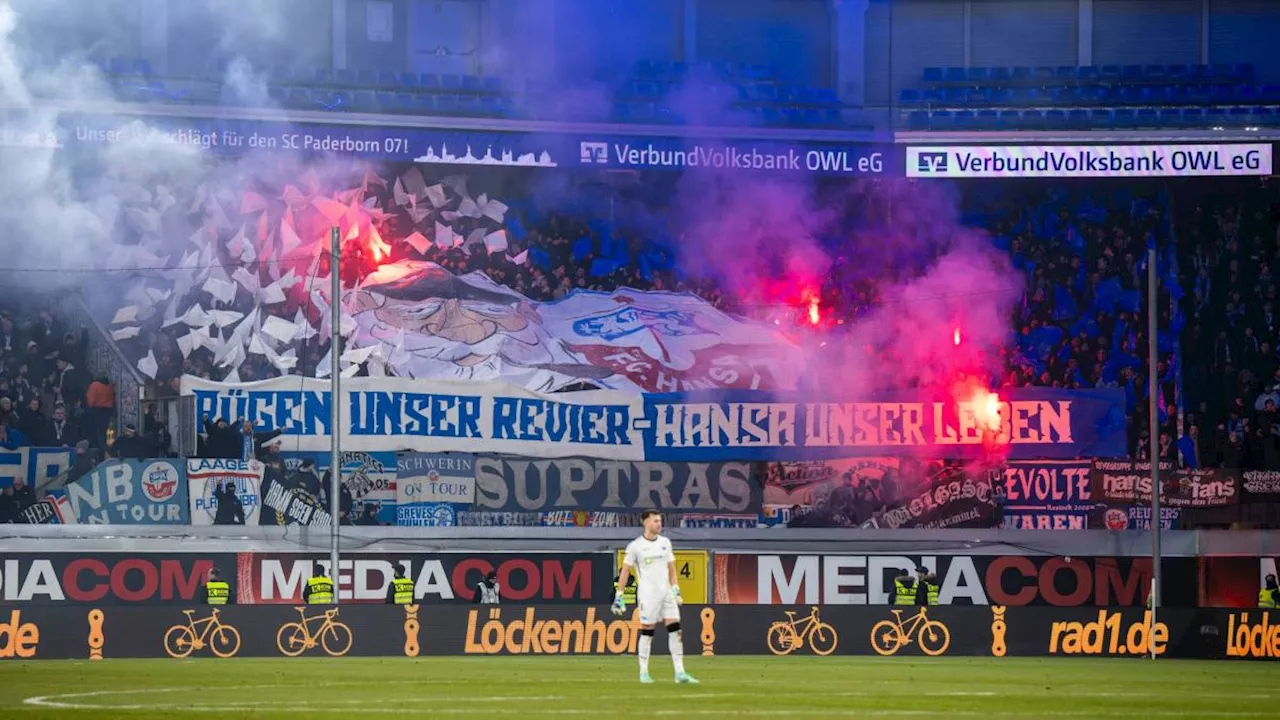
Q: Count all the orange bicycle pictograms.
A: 4